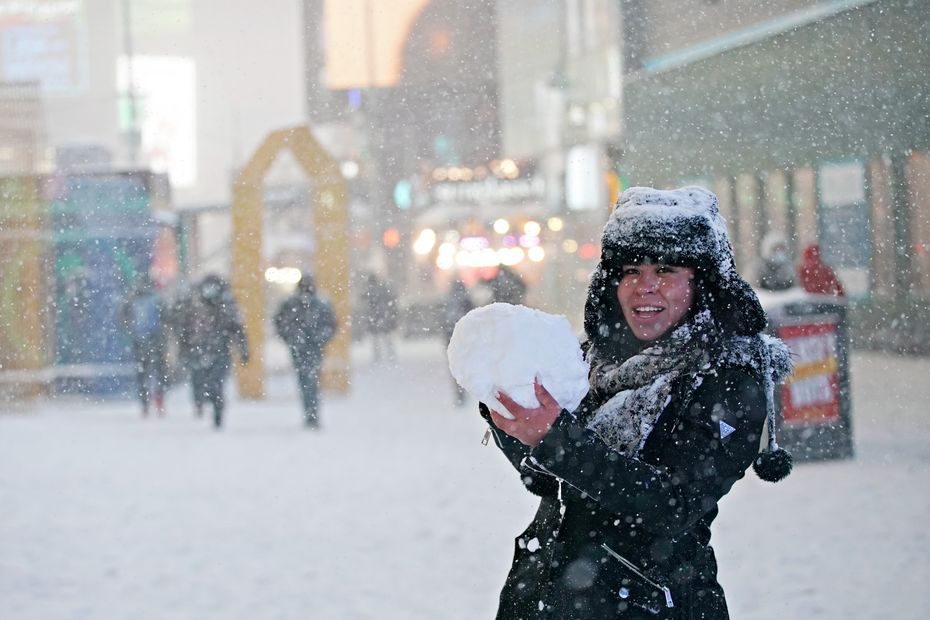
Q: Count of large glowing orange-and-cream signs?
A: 1